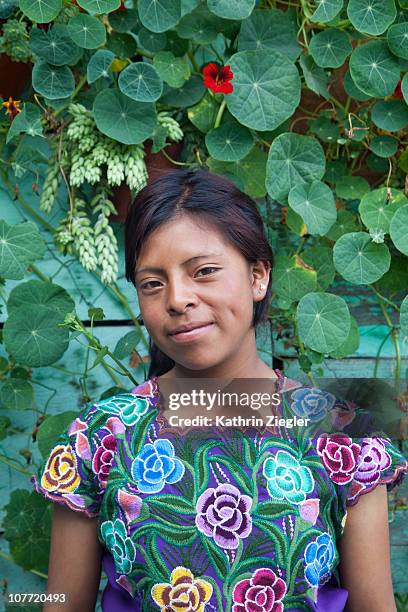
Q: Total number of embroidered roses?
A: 13